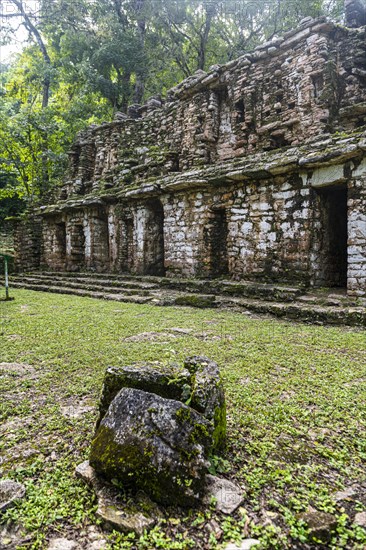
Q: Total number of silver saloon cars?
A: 0